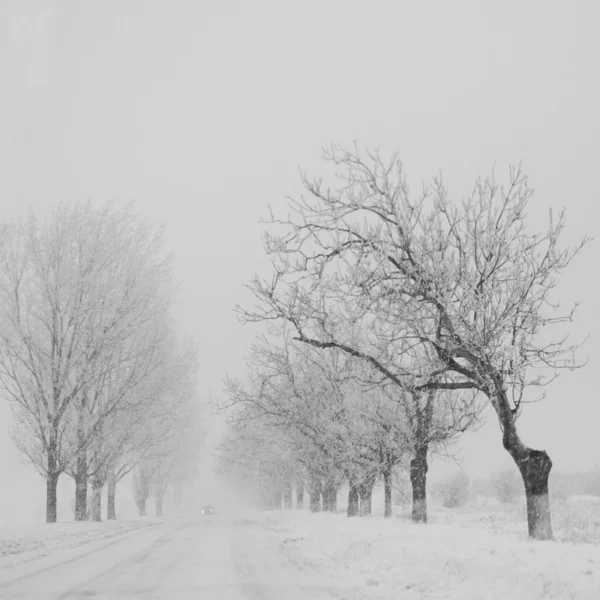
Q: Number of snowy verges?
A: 2